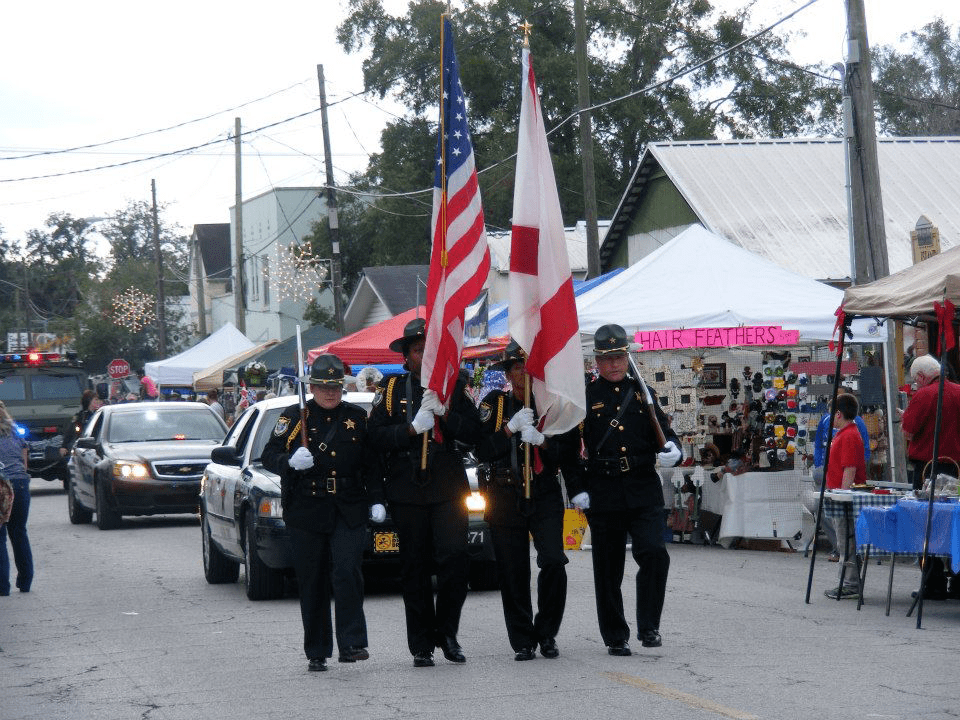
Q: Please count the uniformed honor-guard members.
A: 4